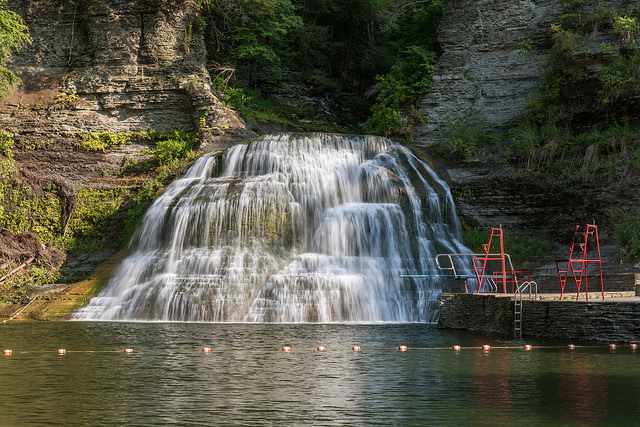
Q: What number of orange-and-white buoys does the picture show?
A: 14